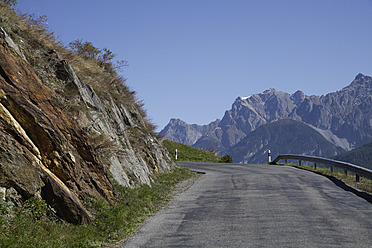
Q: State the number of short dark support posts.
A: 6